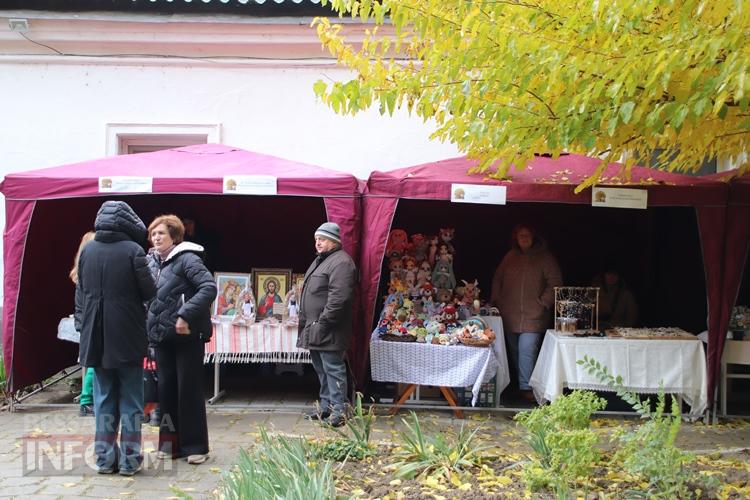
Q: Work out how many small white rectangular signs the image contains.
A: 4